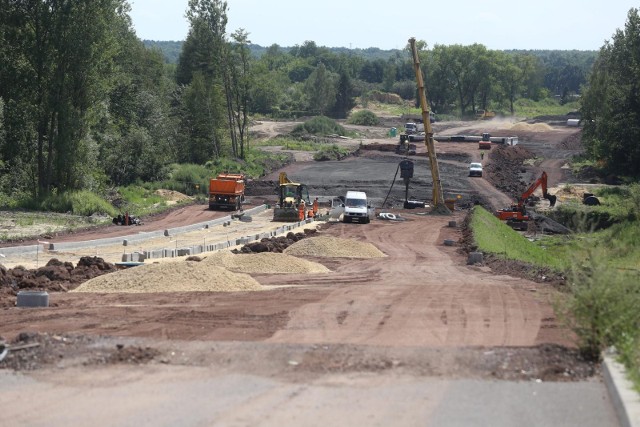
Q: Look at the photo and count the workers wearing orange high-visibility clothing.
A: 3